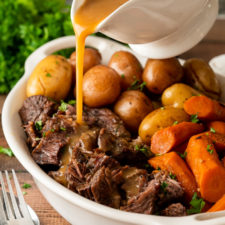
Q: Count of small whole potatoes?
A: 9